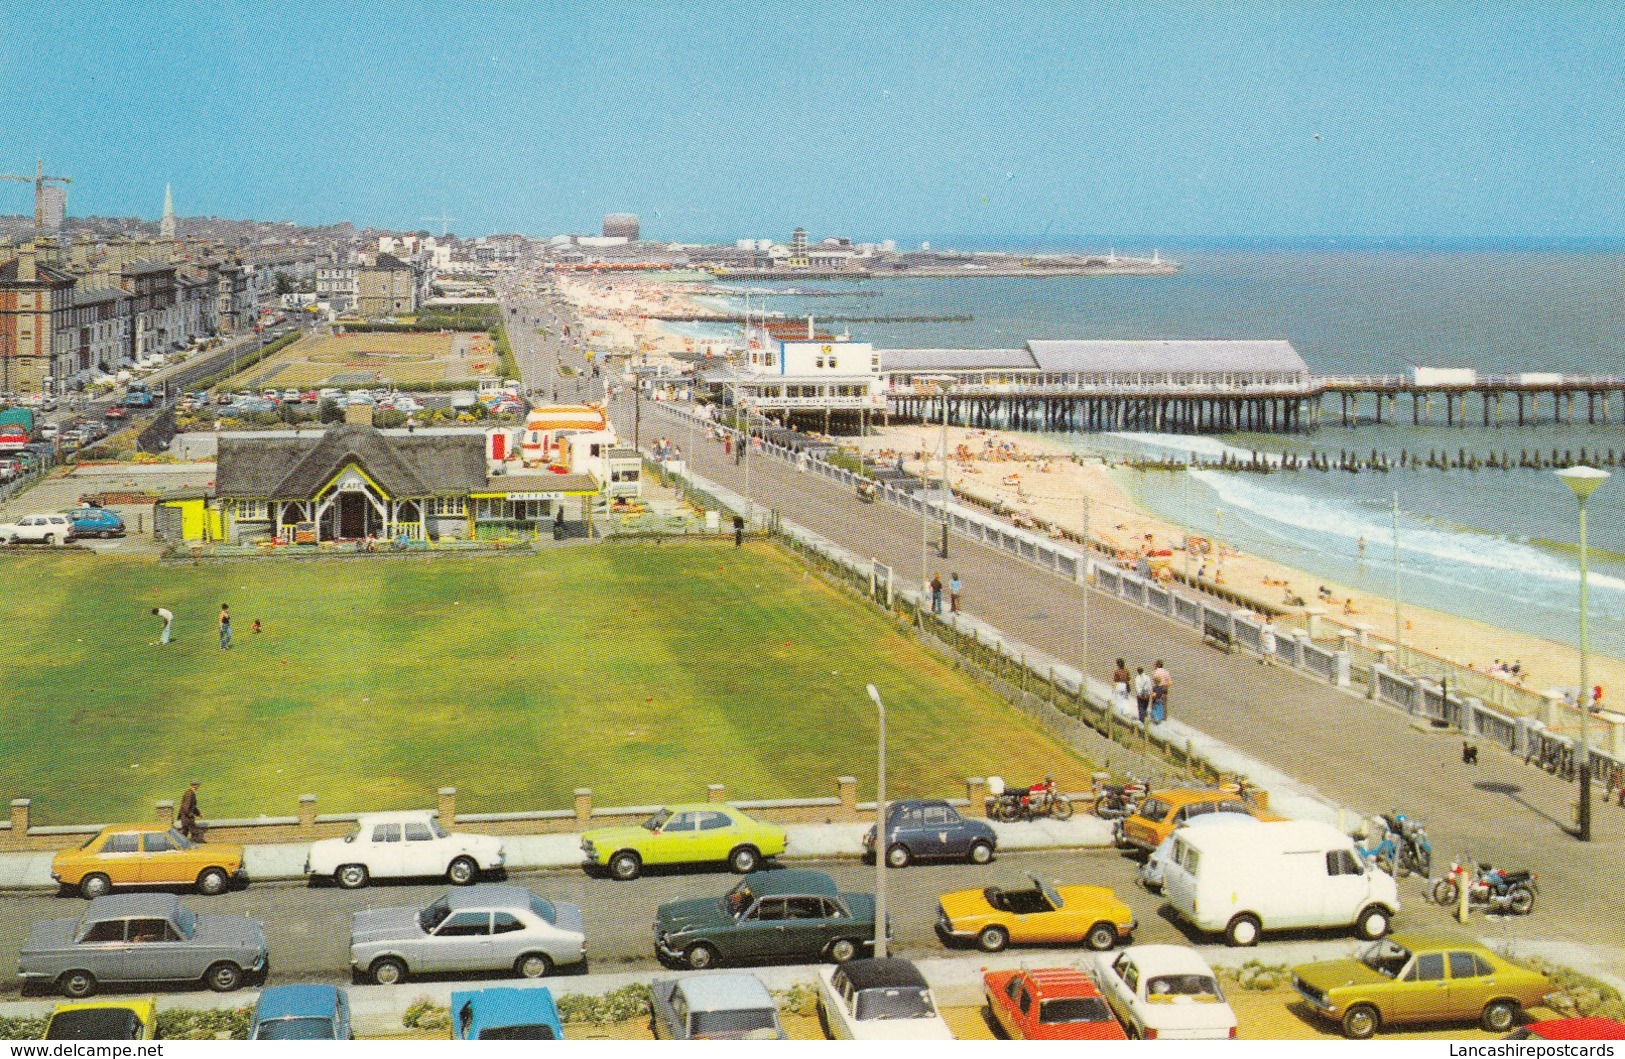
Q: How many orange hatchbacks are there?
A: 1